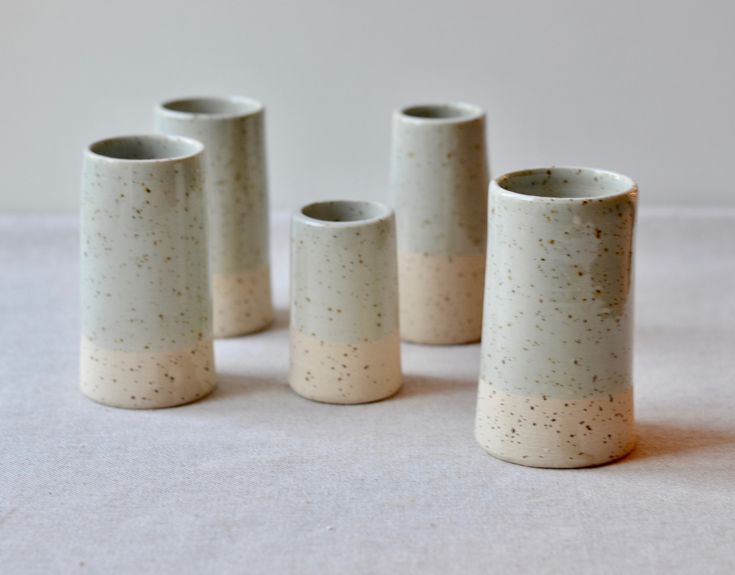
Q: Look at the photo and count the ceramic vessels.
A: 5